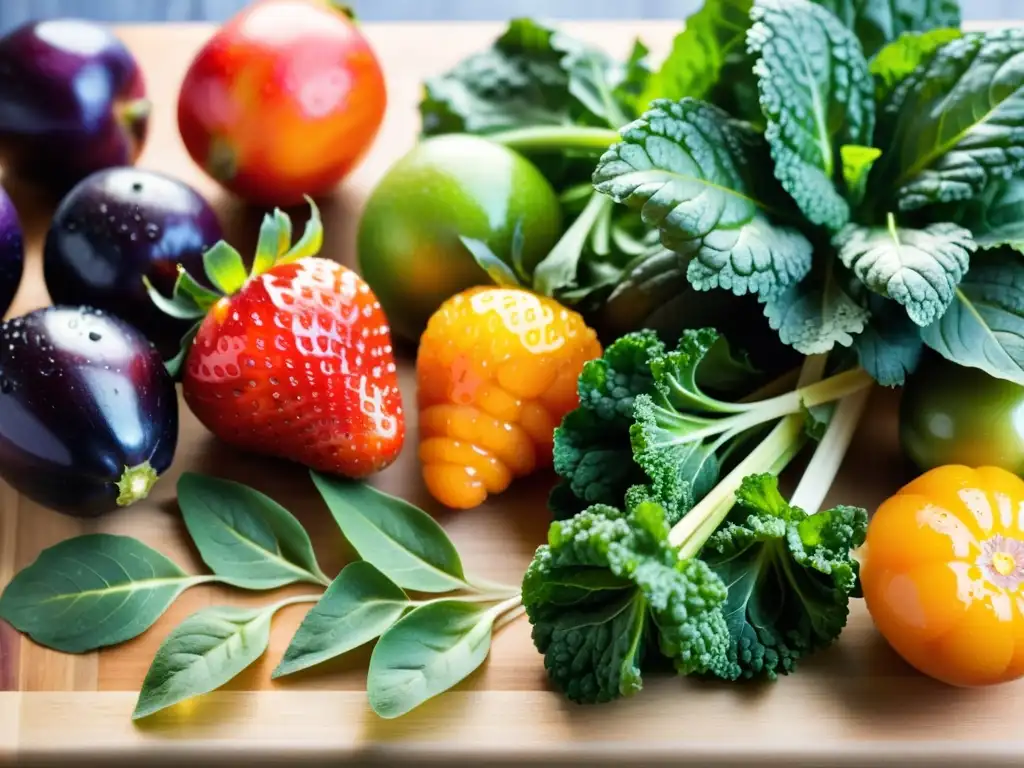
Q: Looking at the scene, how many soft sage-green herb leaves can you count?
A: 6